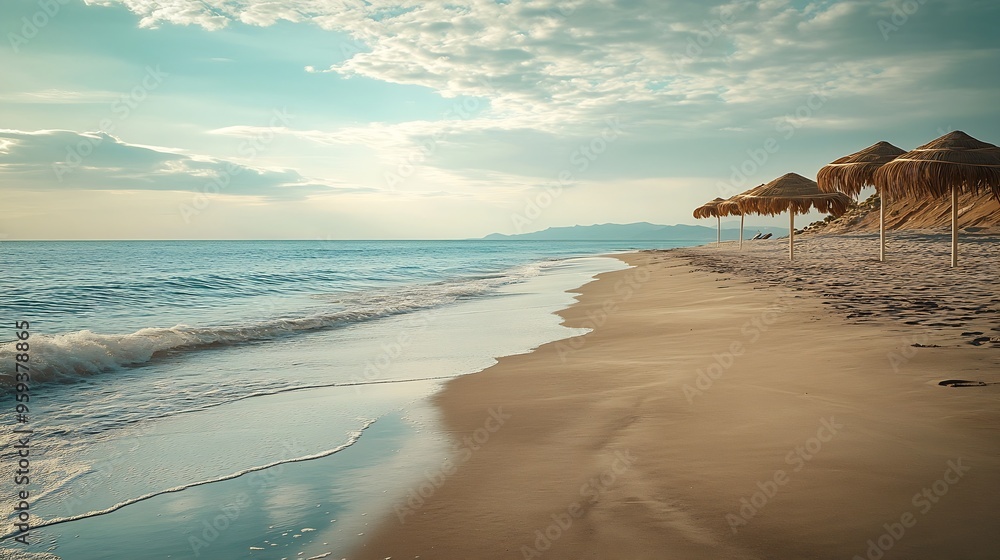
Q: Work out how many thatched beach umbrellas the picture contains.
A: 5